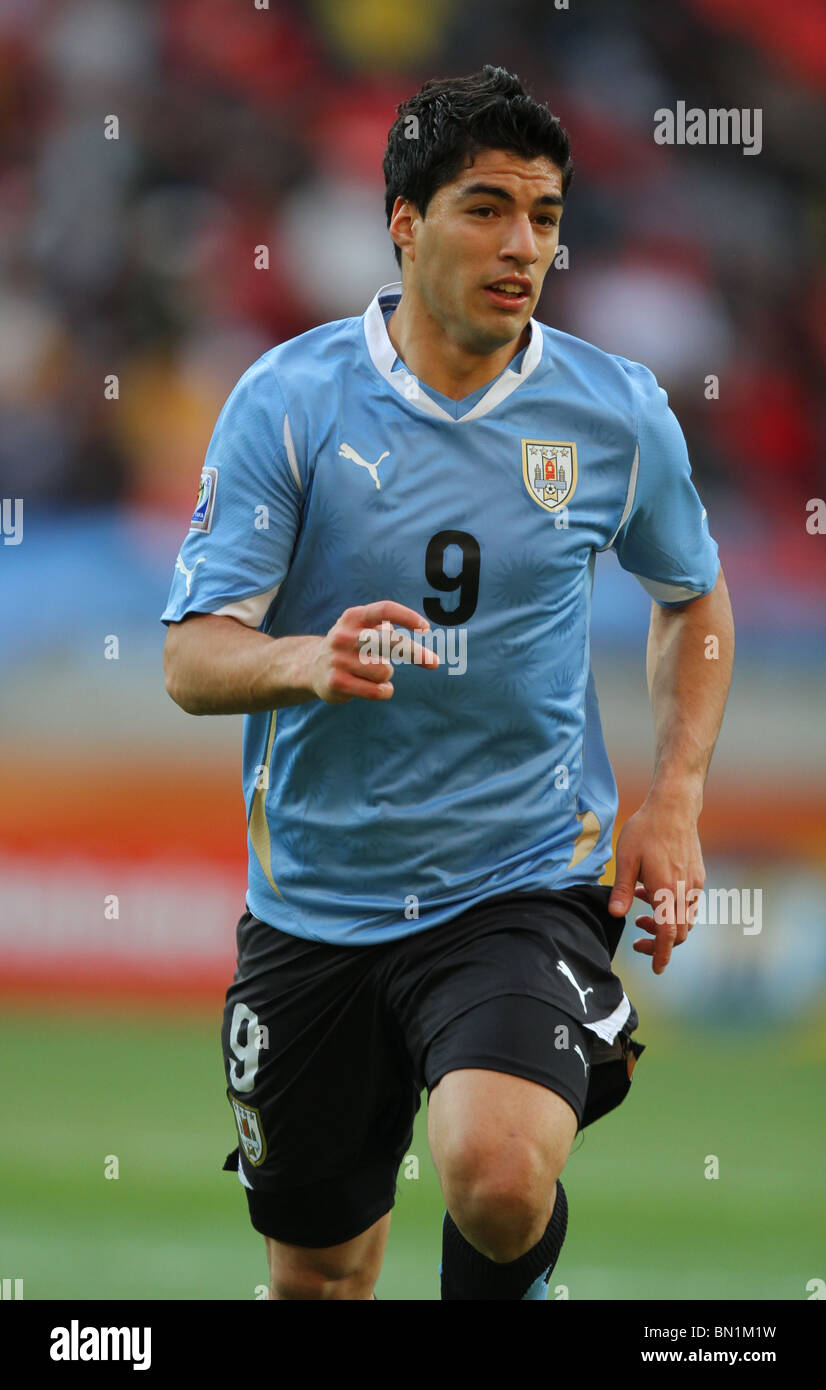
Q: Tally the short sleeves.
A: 2